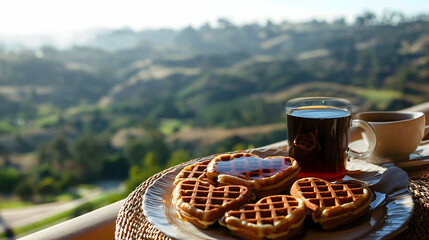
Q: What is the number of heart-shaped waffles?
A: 5